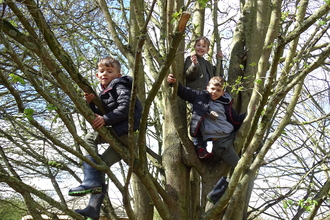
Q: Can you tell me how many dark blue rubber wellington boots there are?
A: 3